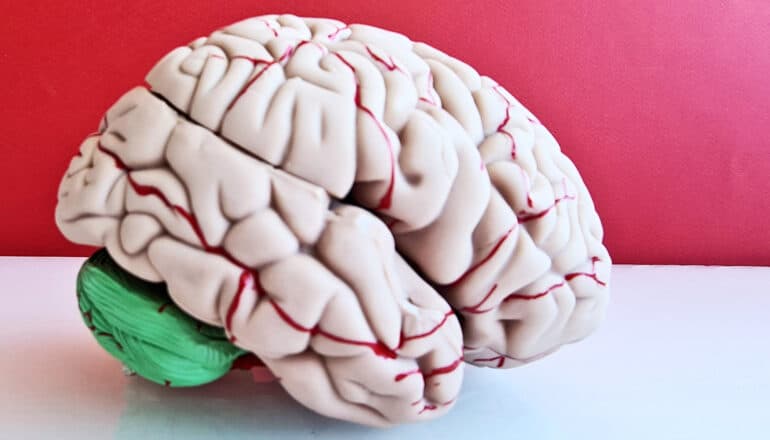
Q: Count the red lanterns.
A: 0